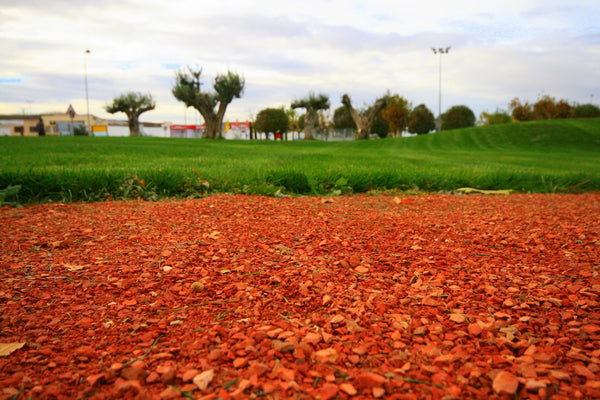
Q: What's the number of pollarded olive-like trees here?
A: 4